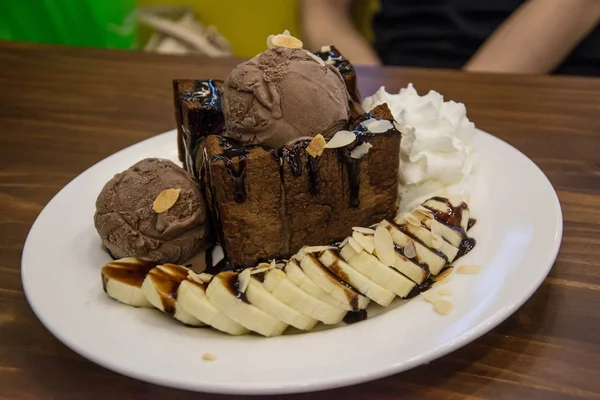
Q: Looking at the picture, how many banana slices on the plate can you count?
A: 15